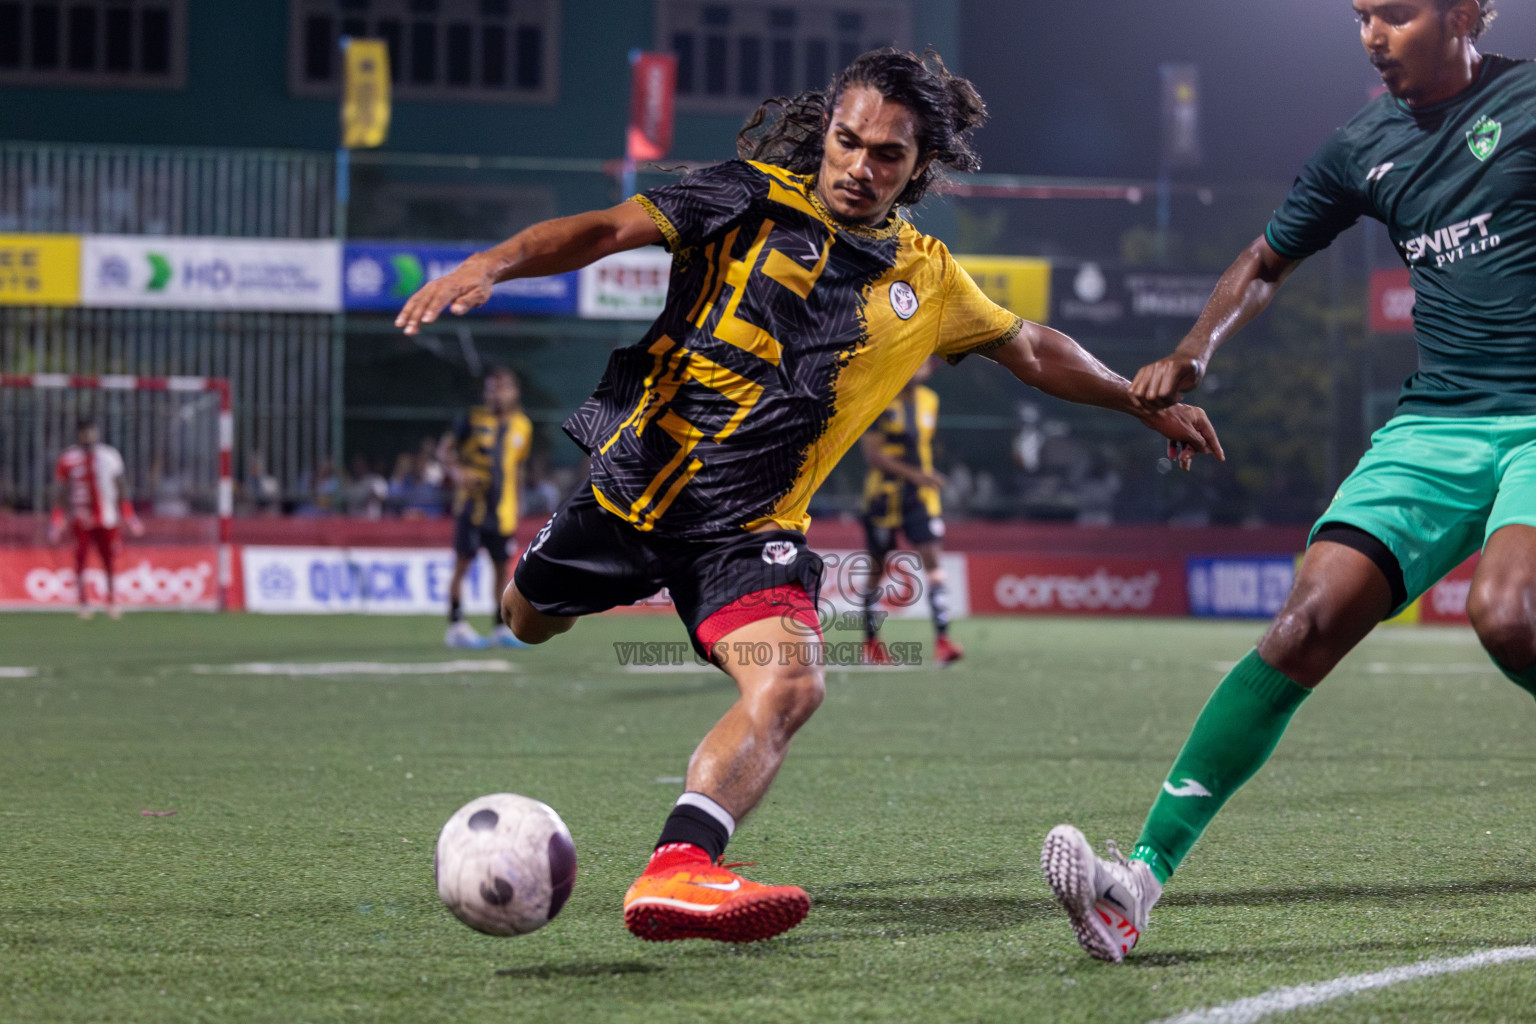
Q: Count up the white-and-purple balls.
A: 1